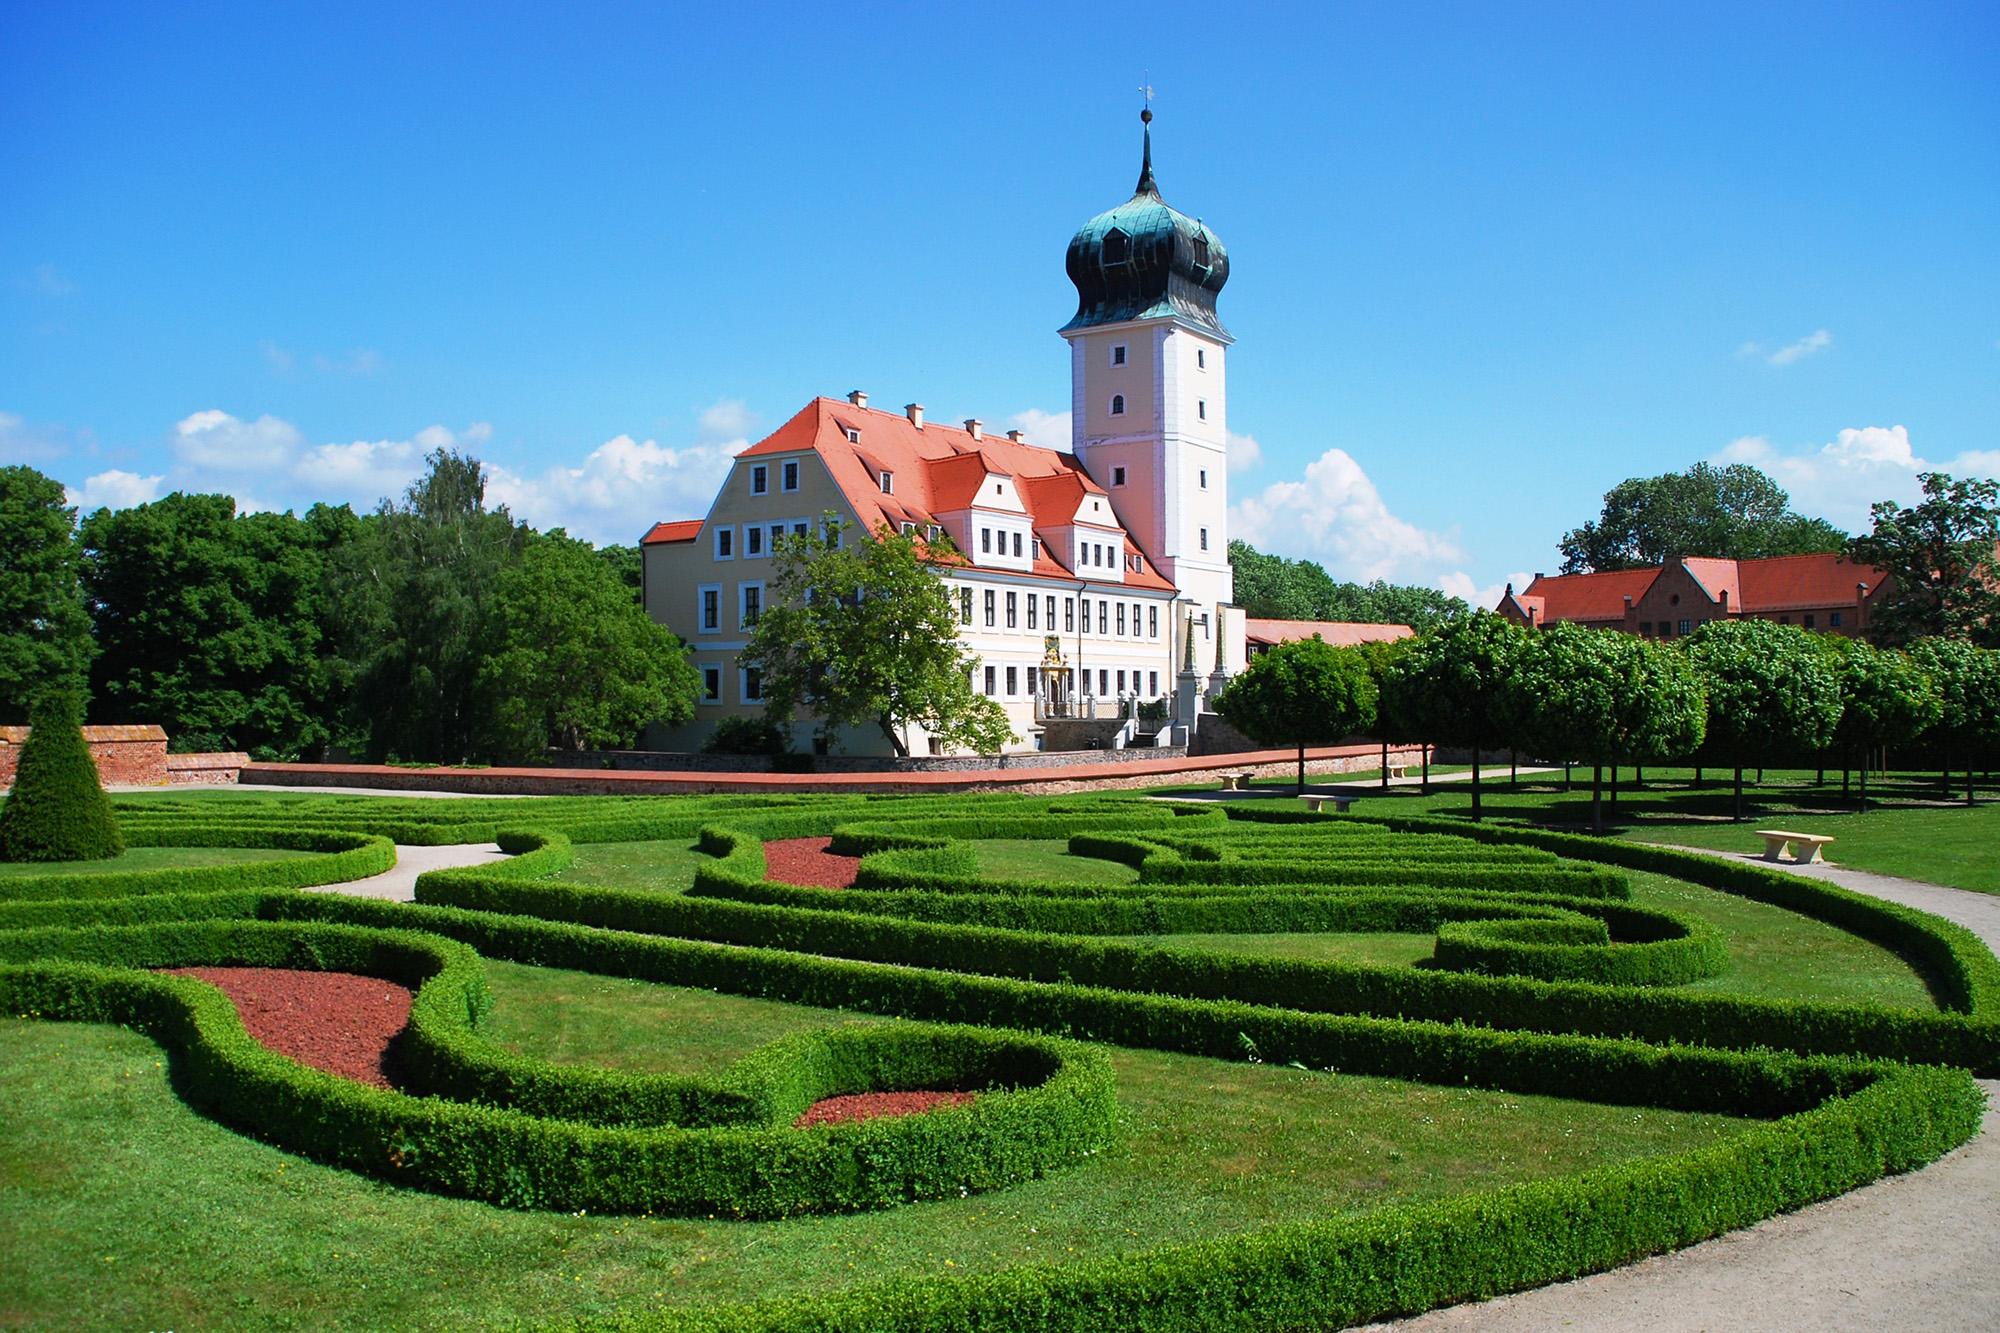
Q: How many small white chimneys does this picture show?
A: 4